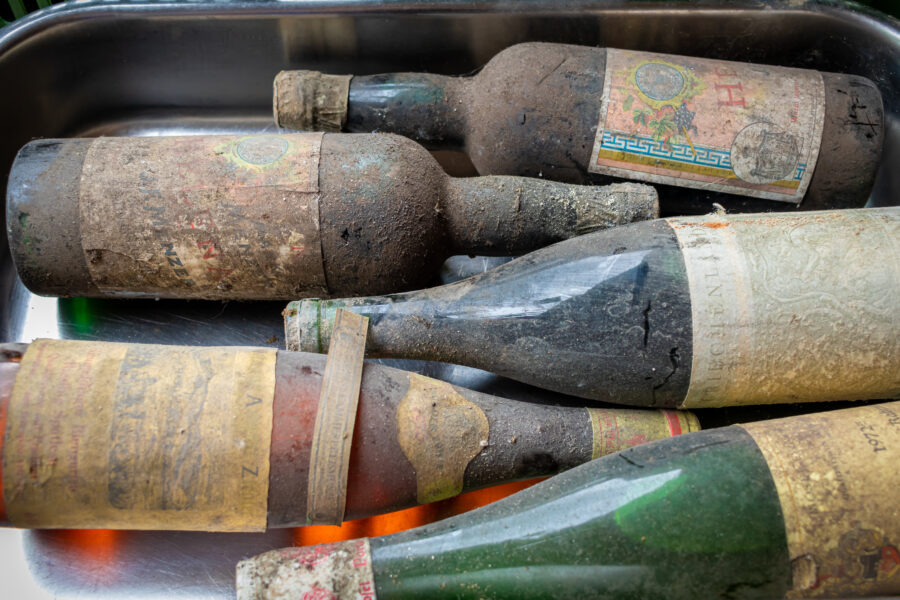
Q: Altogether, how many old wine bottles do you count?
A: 5